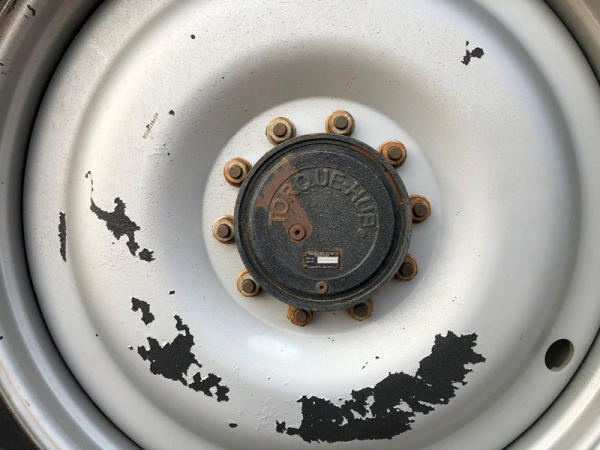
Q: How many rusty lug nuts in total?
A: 10